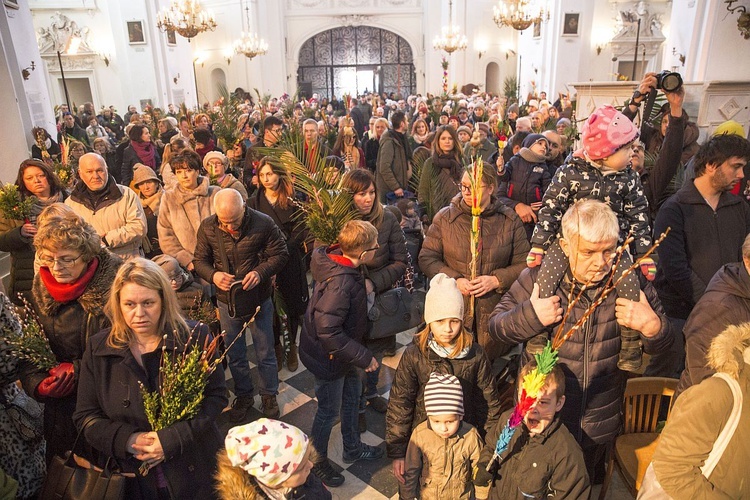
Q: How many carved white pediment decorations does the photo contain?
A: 2